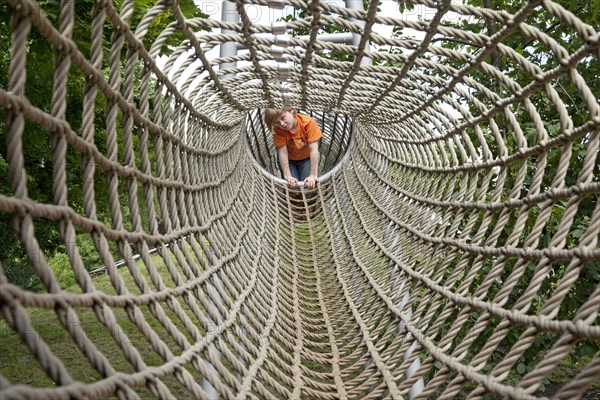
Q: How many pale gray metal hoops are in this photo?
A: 1